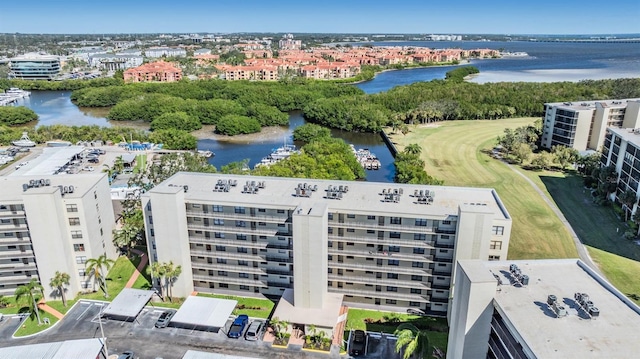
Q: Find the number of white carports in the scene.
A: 4